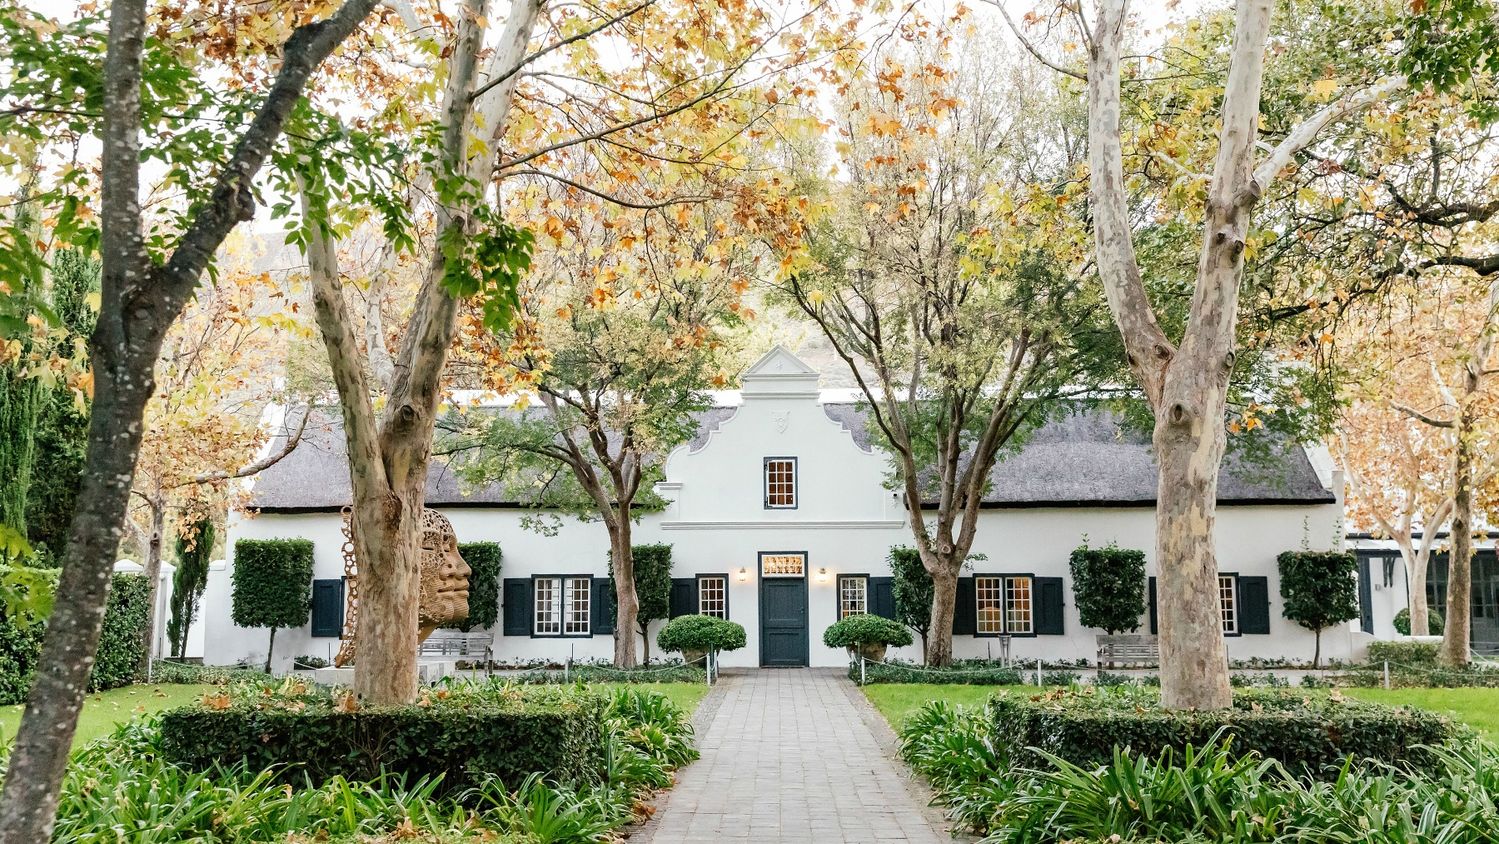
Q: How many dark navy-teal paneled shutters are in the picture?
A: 9